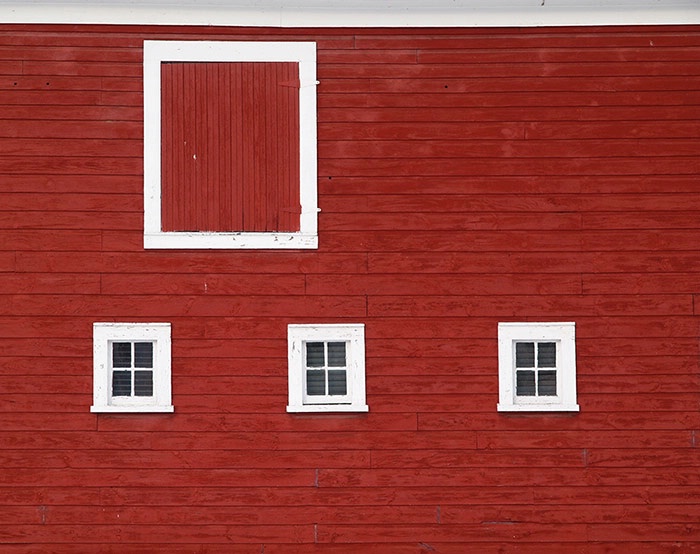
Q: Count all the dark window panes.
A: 12